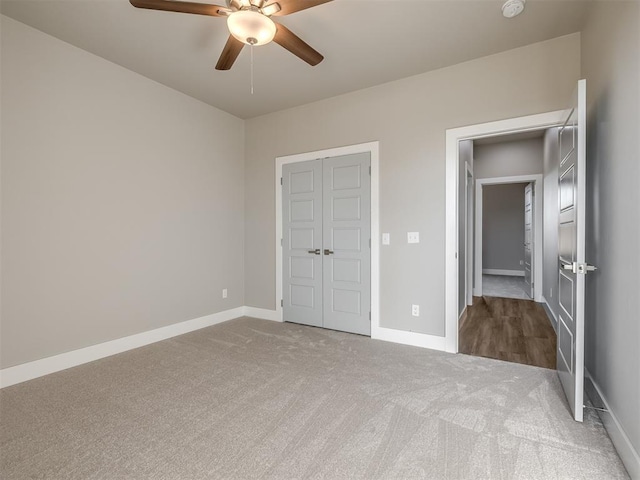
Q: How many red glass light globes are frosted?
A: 0